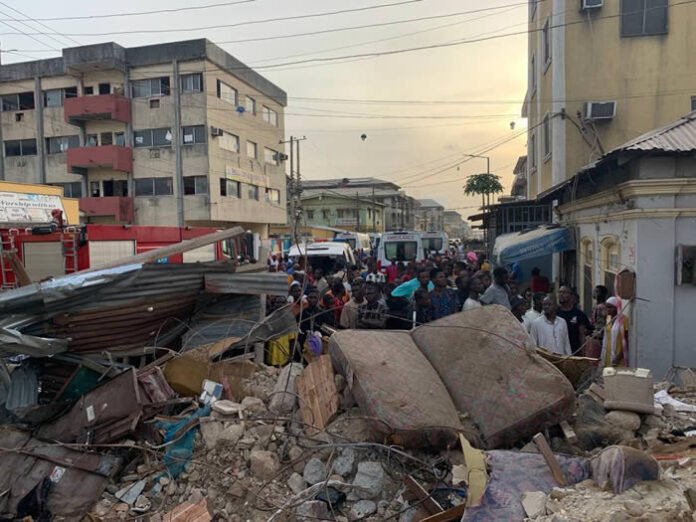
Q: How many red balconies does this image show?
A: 3